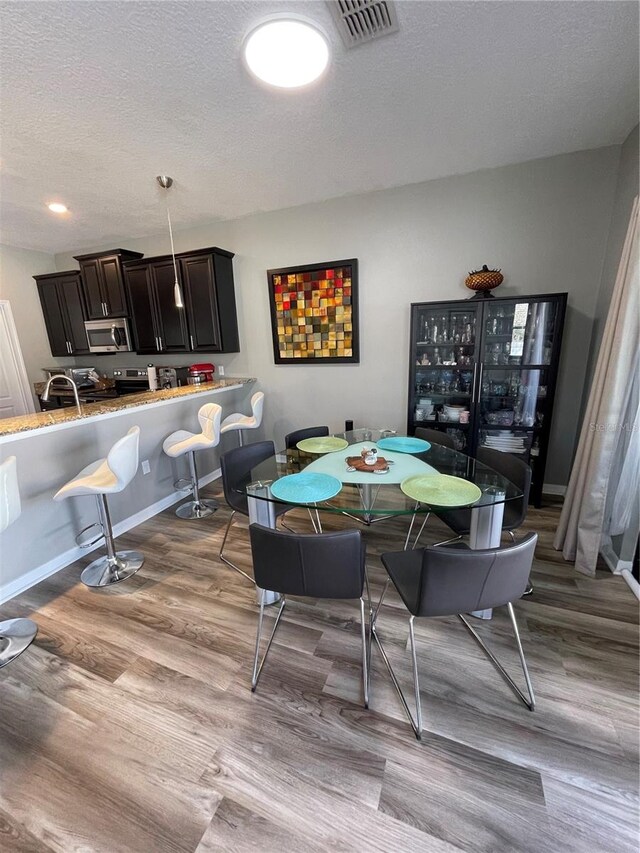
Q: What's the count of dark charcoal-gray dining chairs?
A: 6